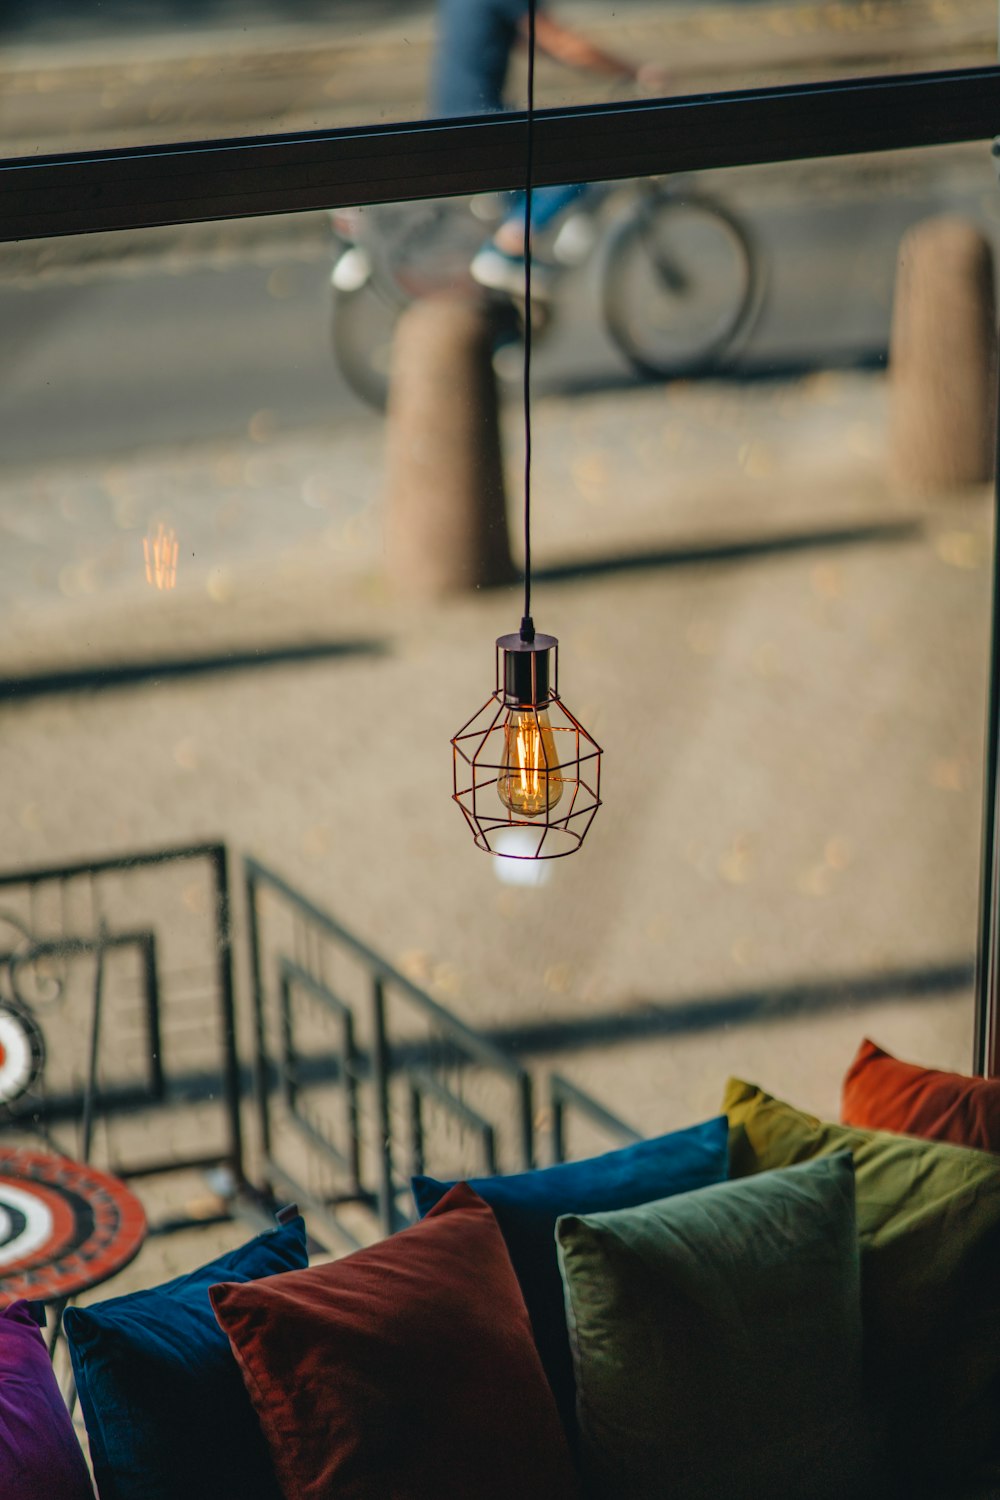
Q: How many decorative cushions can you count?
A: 7